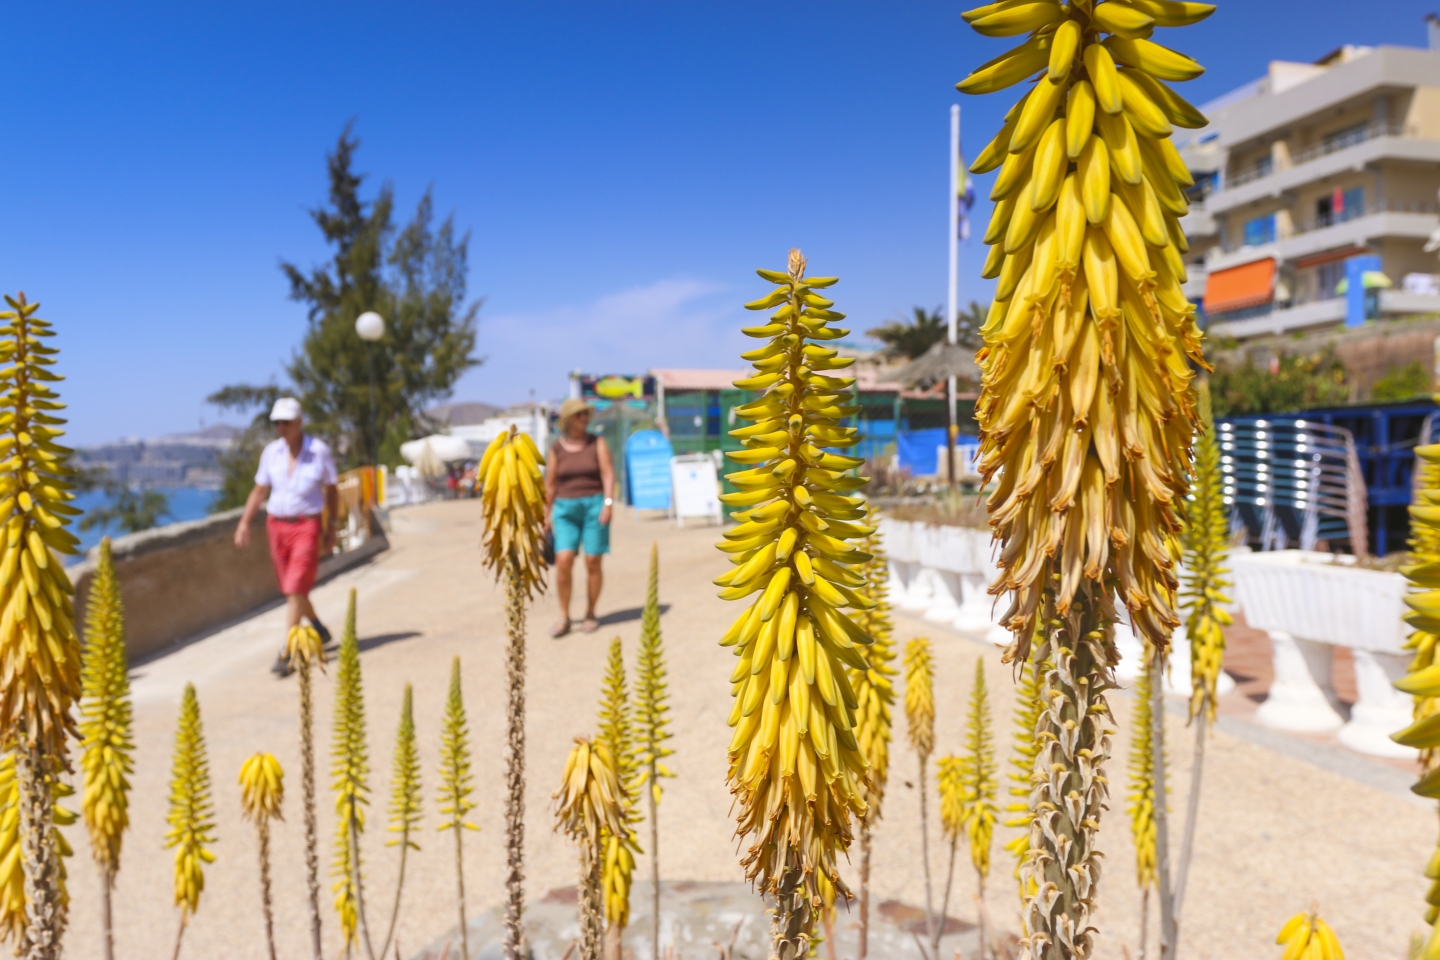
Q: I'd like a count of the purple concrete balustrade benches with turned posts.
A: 0